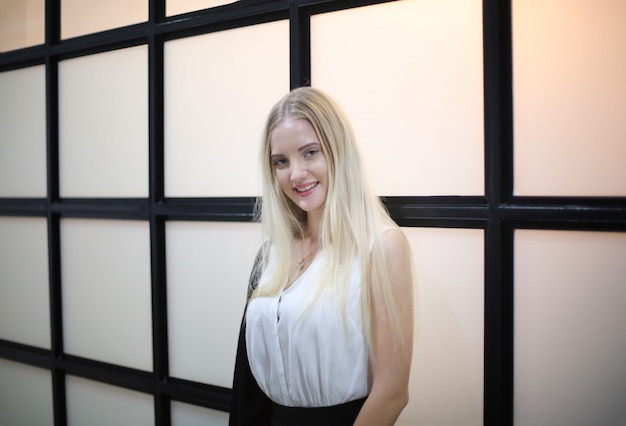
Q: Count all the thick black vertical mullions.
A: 4